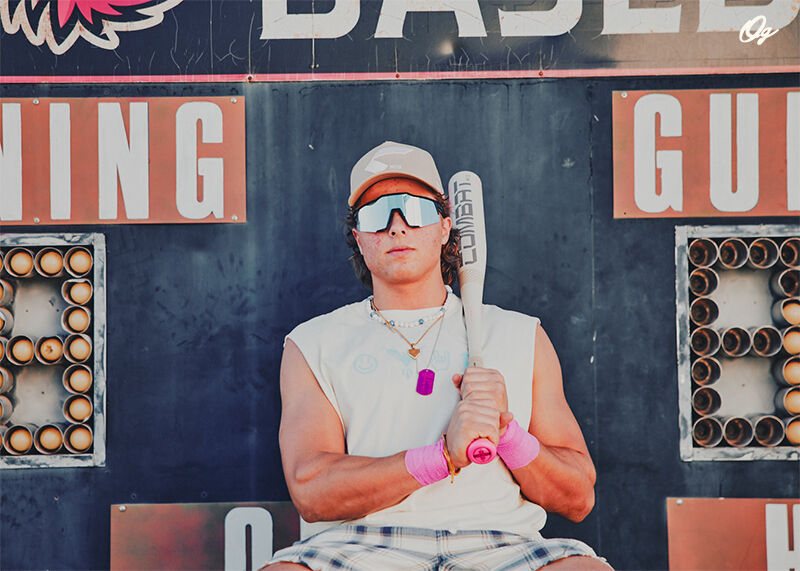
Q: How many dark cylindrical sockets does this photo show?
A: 15